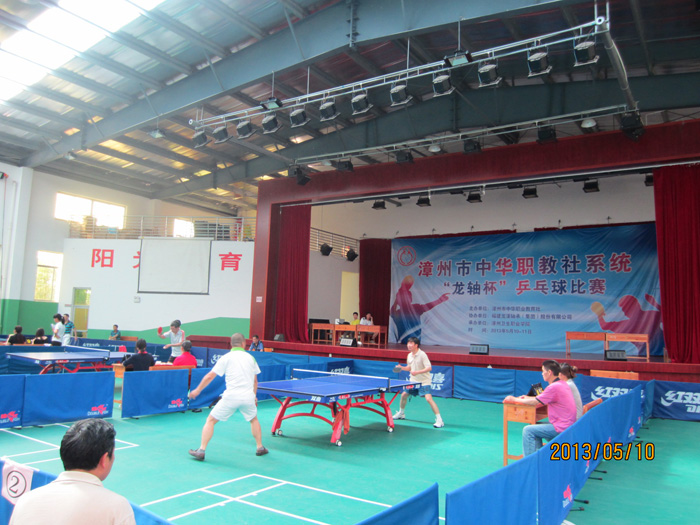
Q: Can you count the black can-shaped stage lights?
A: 12